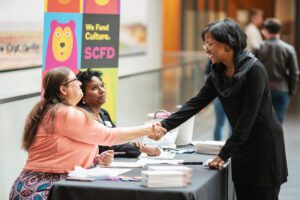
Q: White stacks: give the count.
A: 3